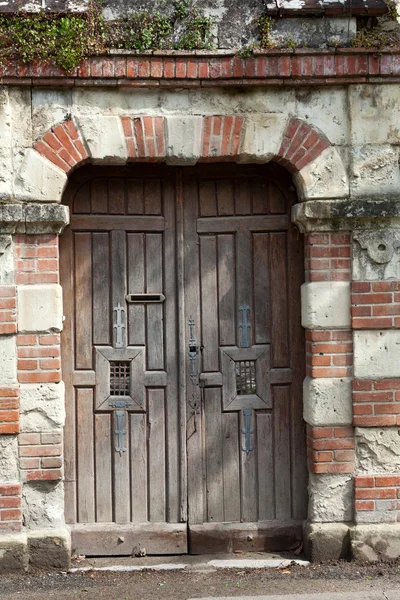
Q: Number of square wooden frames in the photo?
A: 2